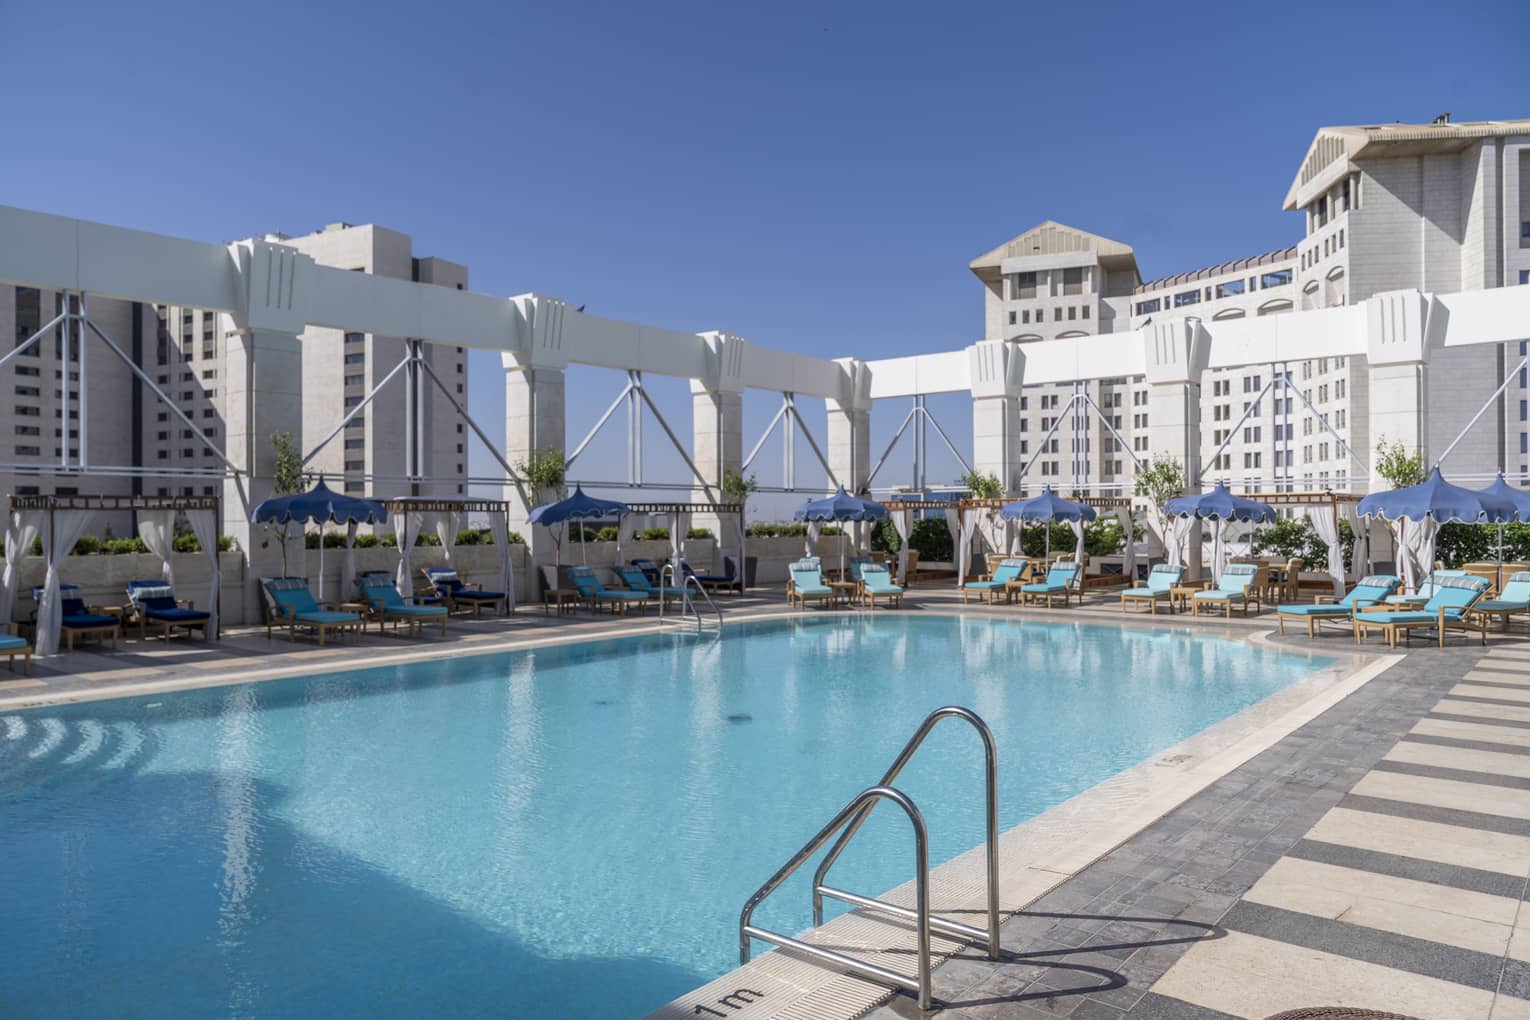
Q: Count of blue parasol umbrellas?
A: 7